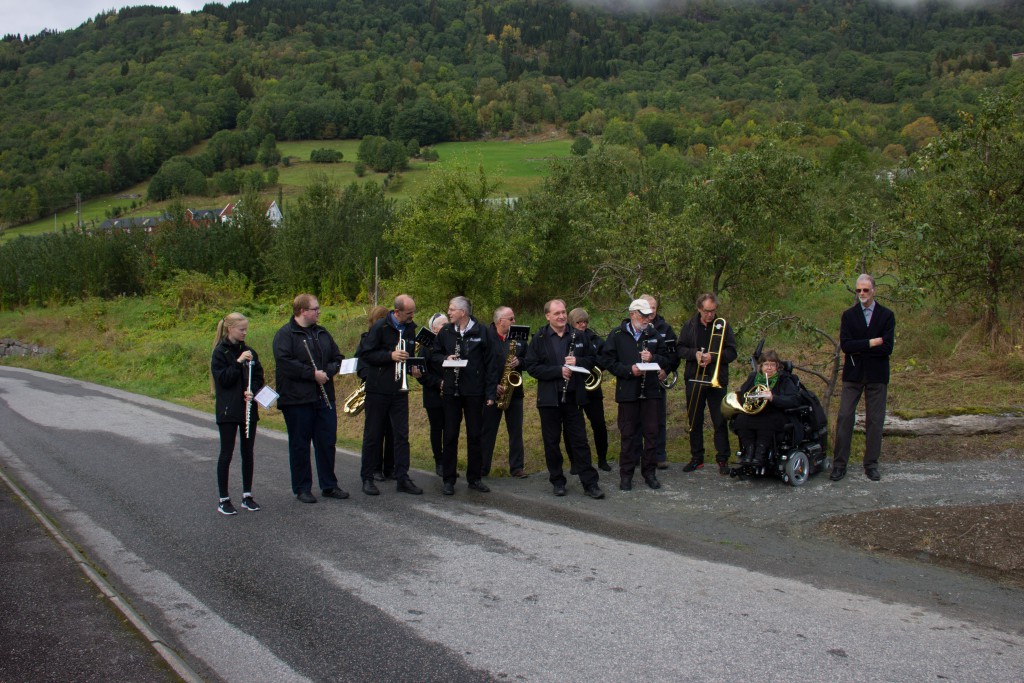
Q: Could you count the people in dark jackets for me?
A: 14